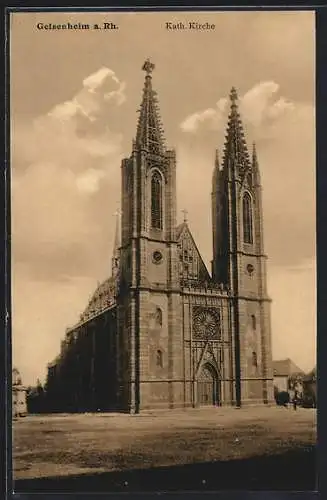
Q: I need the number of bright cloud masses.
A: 2